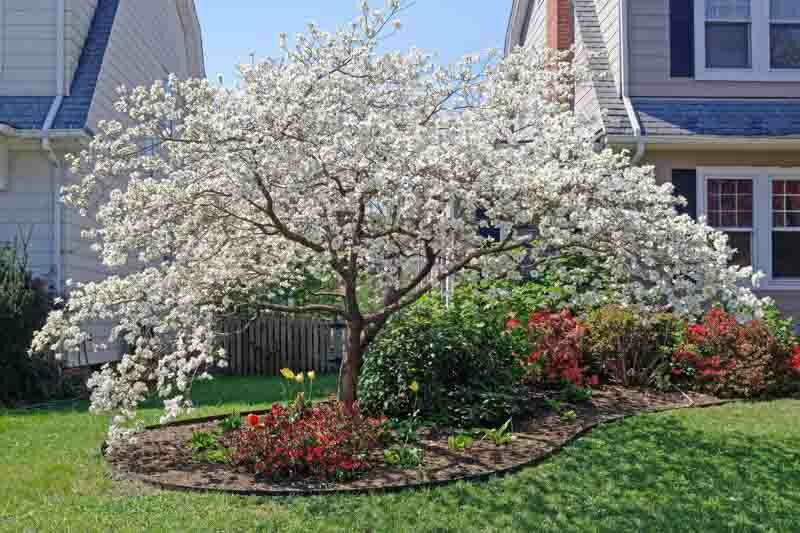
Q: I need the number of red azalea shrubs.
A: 3